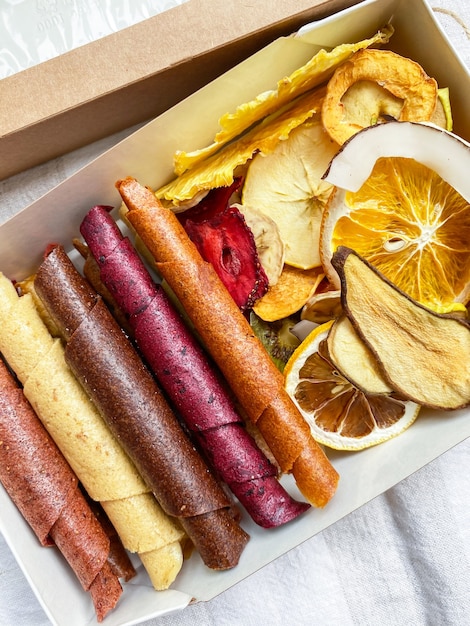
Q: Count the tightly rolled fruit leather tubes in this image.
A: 5